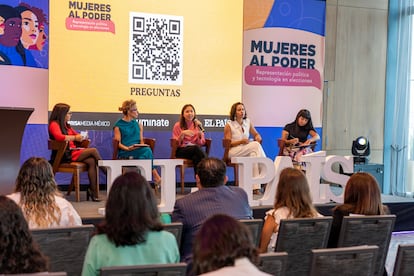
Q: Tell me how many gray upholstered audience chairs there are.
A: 10